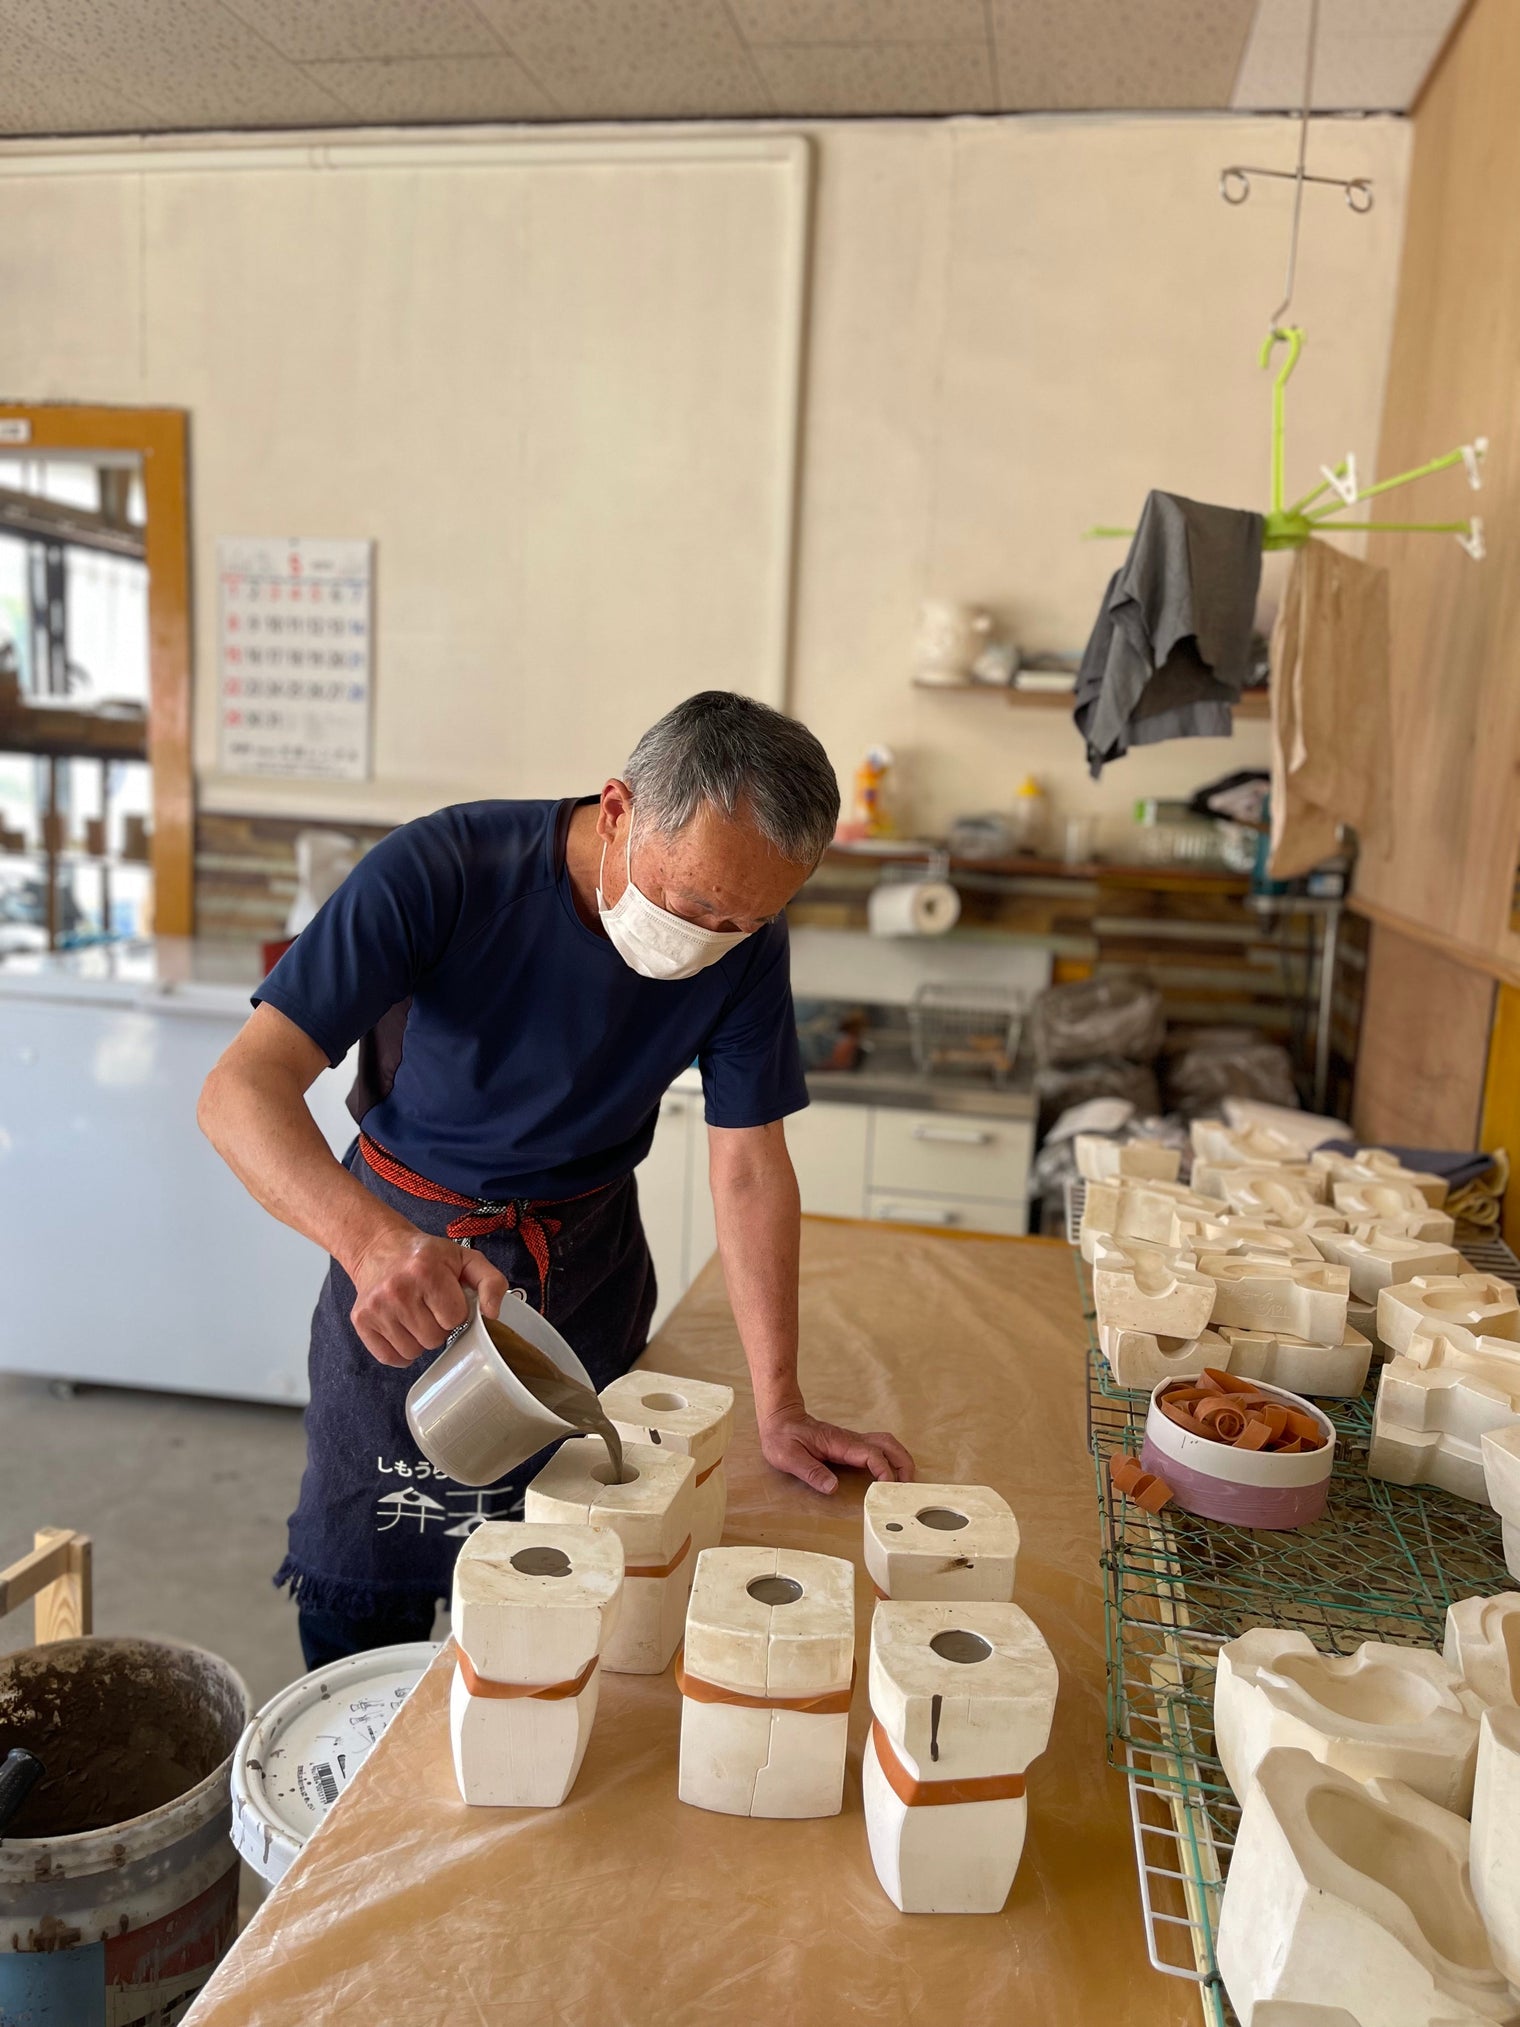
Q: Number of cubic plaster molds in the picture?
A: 6